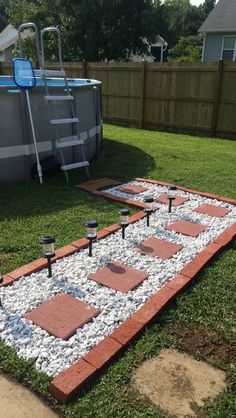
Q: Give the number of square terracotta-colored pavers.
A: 7